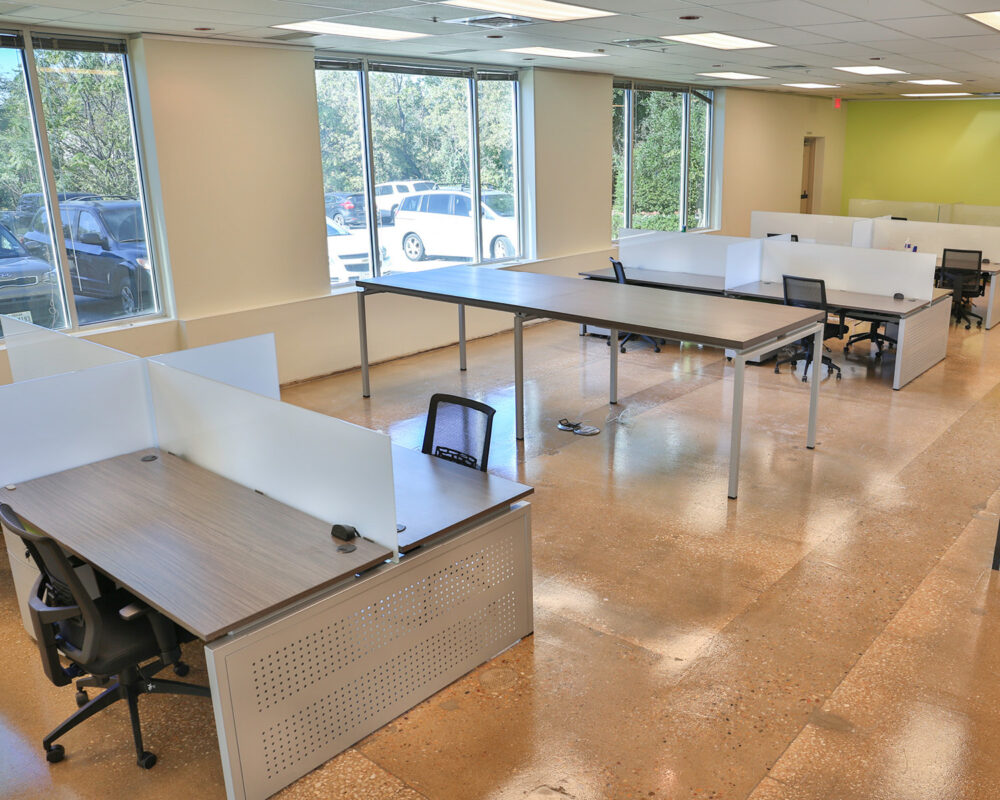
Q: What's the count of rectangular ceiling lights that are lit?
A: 10